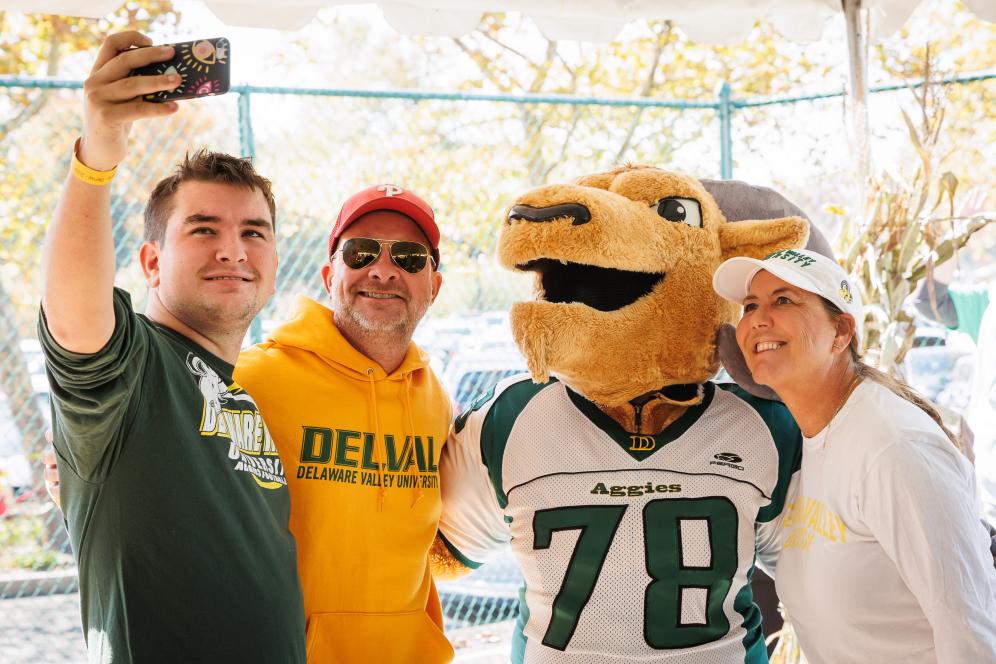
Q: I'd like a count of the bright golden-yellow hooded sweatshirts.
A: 1